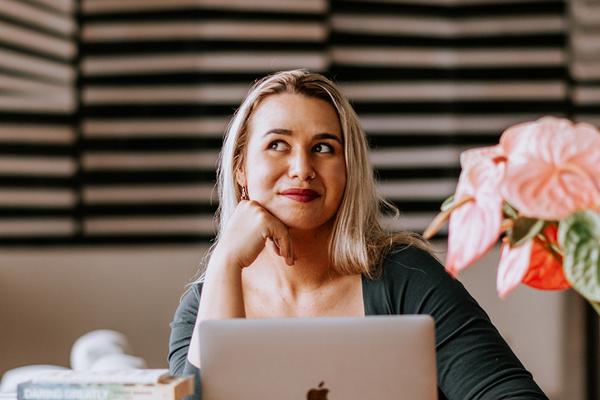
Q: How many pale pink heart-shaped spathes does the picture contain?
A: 3